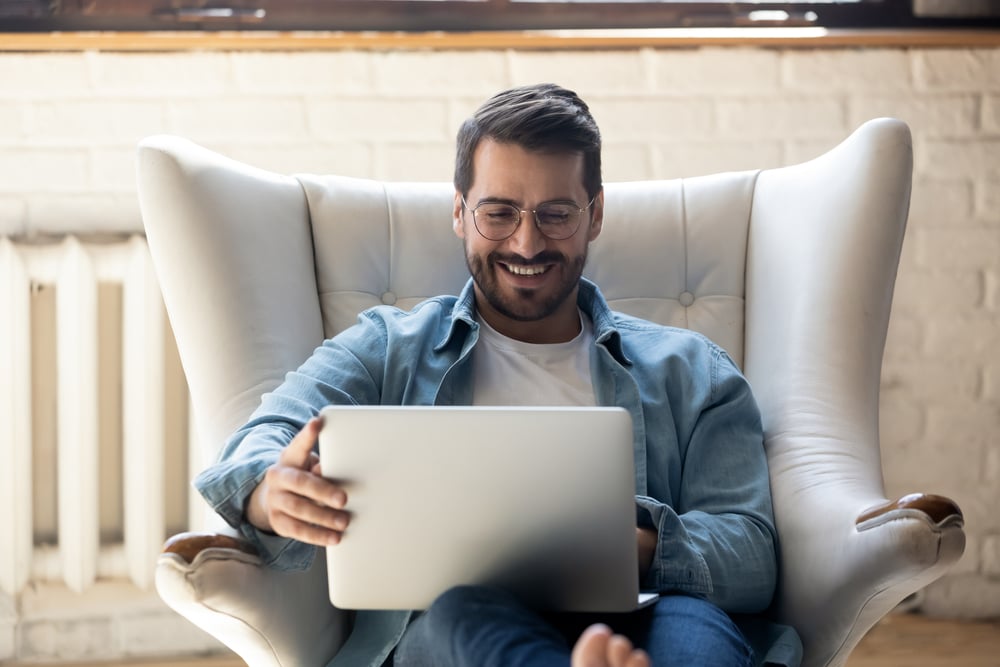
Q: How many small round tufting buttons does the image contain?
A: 2